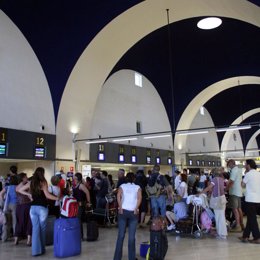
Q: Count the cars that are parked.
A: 0